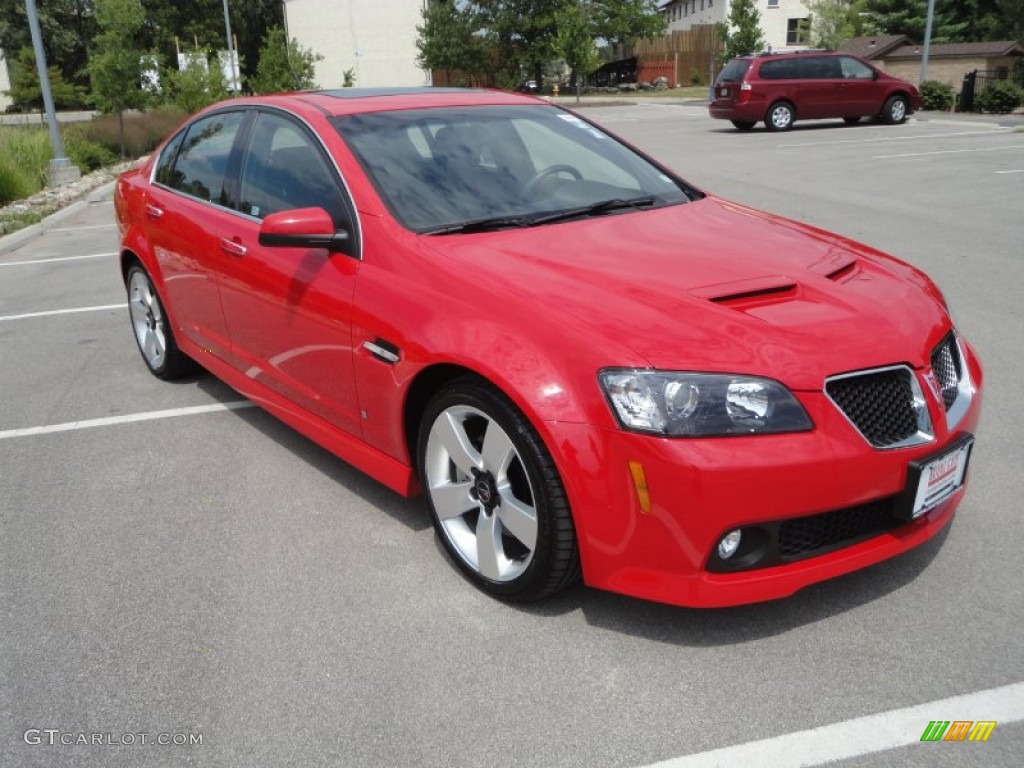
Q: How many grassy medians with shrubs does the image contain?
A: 1